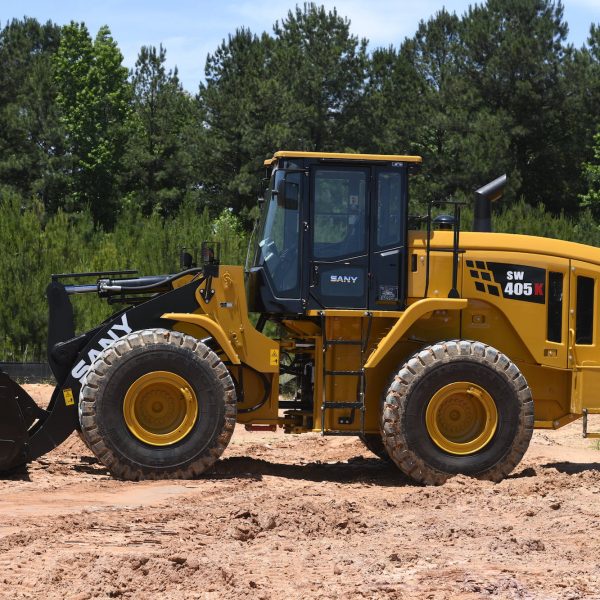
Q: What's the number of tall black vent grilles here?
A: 2